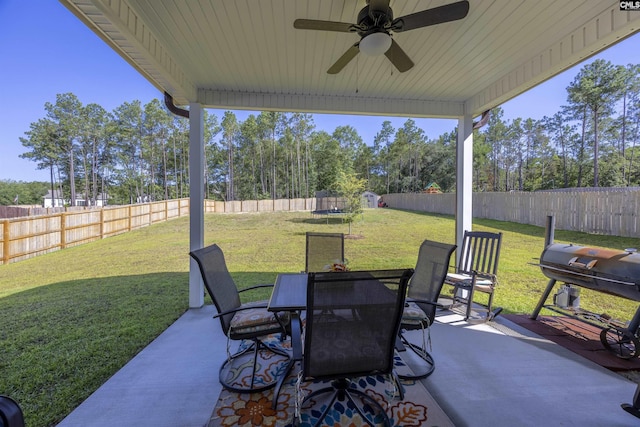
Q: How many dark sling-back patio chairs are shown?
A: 4